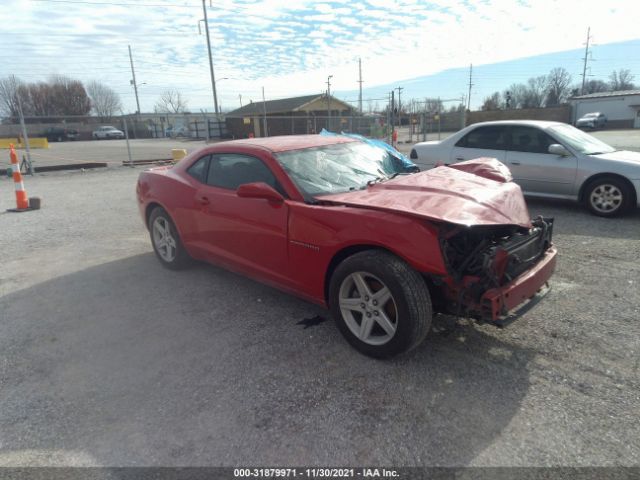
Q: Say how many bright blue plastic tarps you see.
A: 1